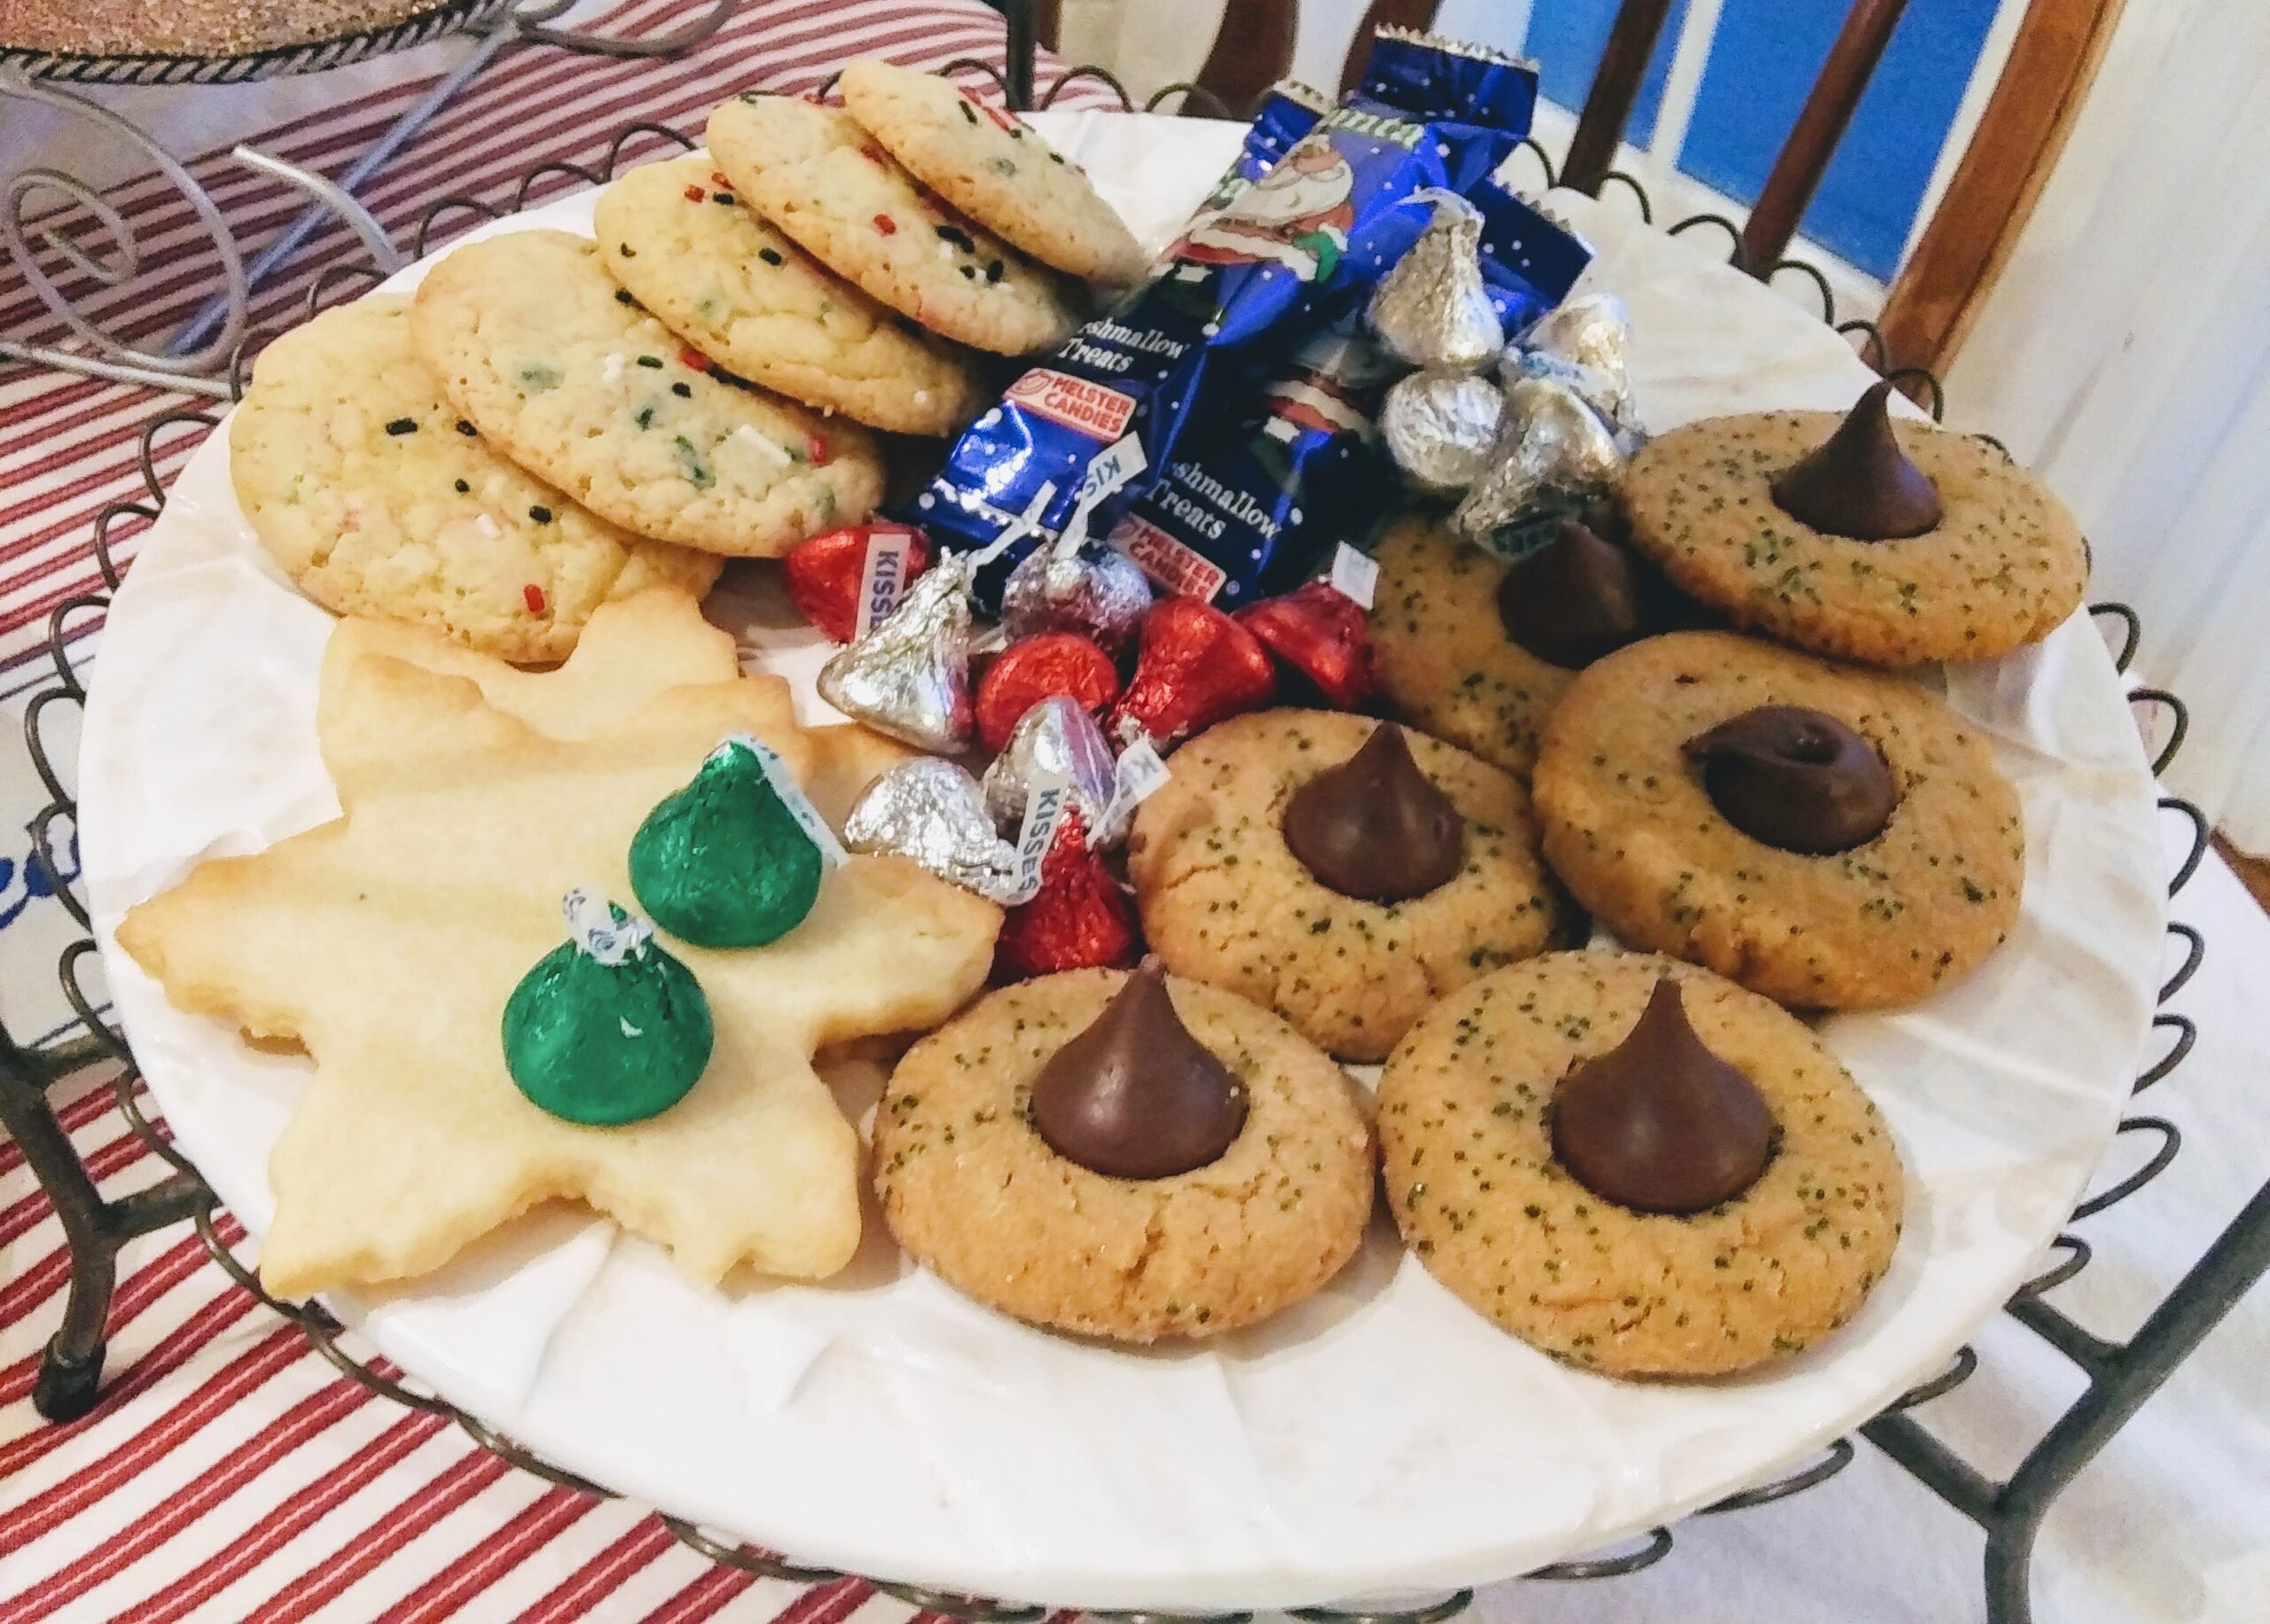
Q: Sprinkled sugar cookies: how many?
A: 5